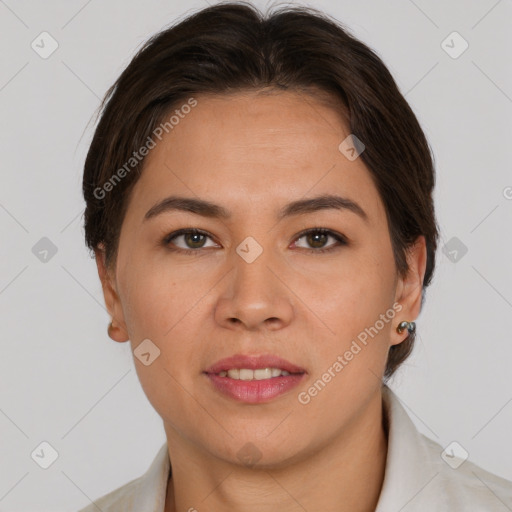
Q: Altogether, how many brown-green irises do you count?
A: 2